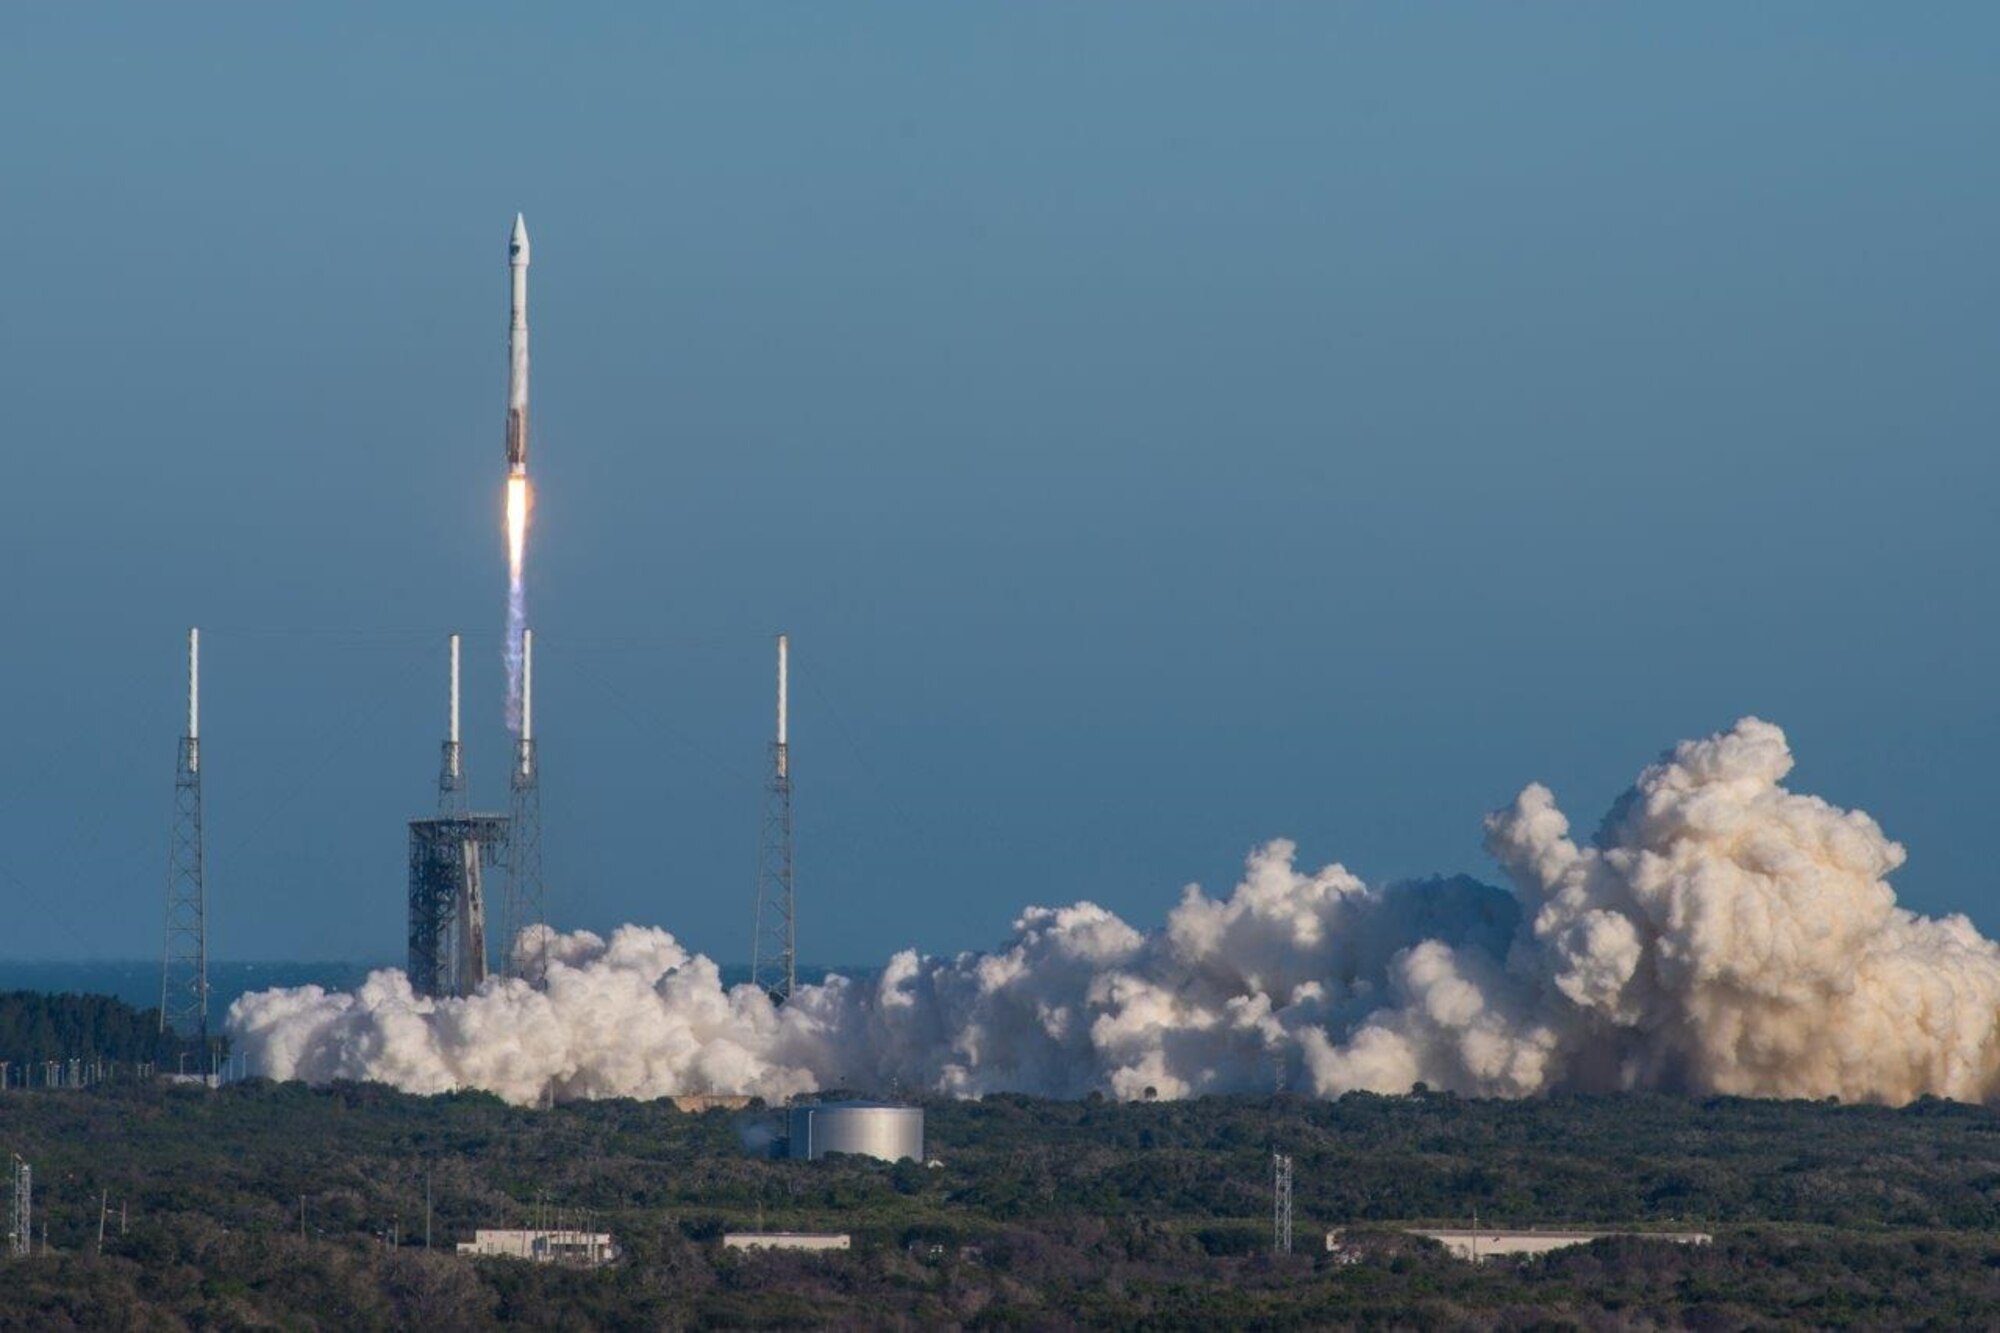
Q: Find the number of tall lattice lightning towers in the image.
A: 4